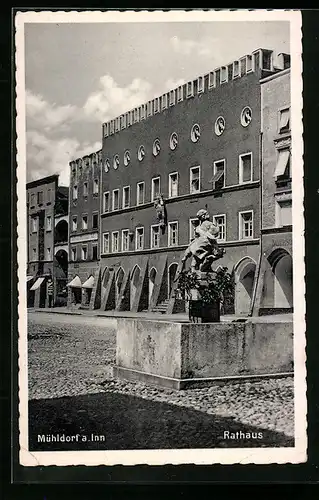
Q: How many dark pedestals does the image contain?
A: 1